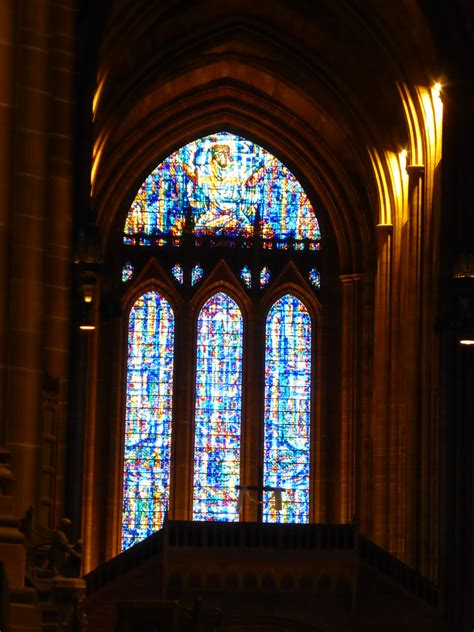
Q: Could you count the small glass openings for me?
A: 6